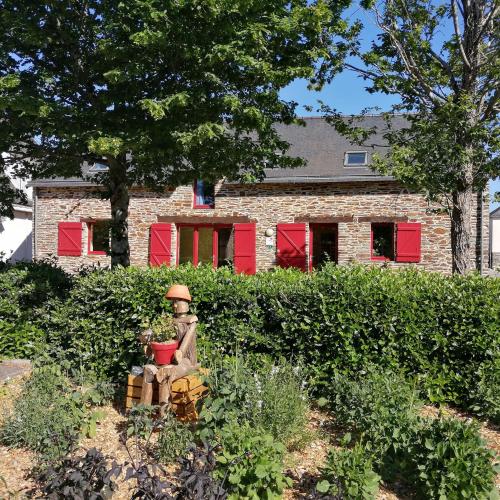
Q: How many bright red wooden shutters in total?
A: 5